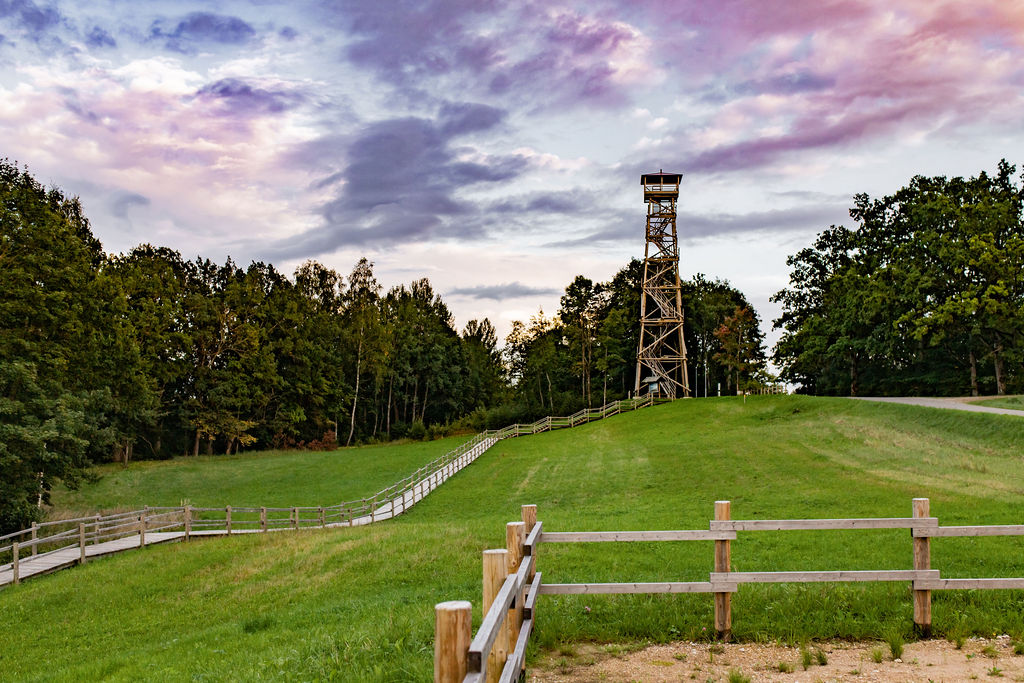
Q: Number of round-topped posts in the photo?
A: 6